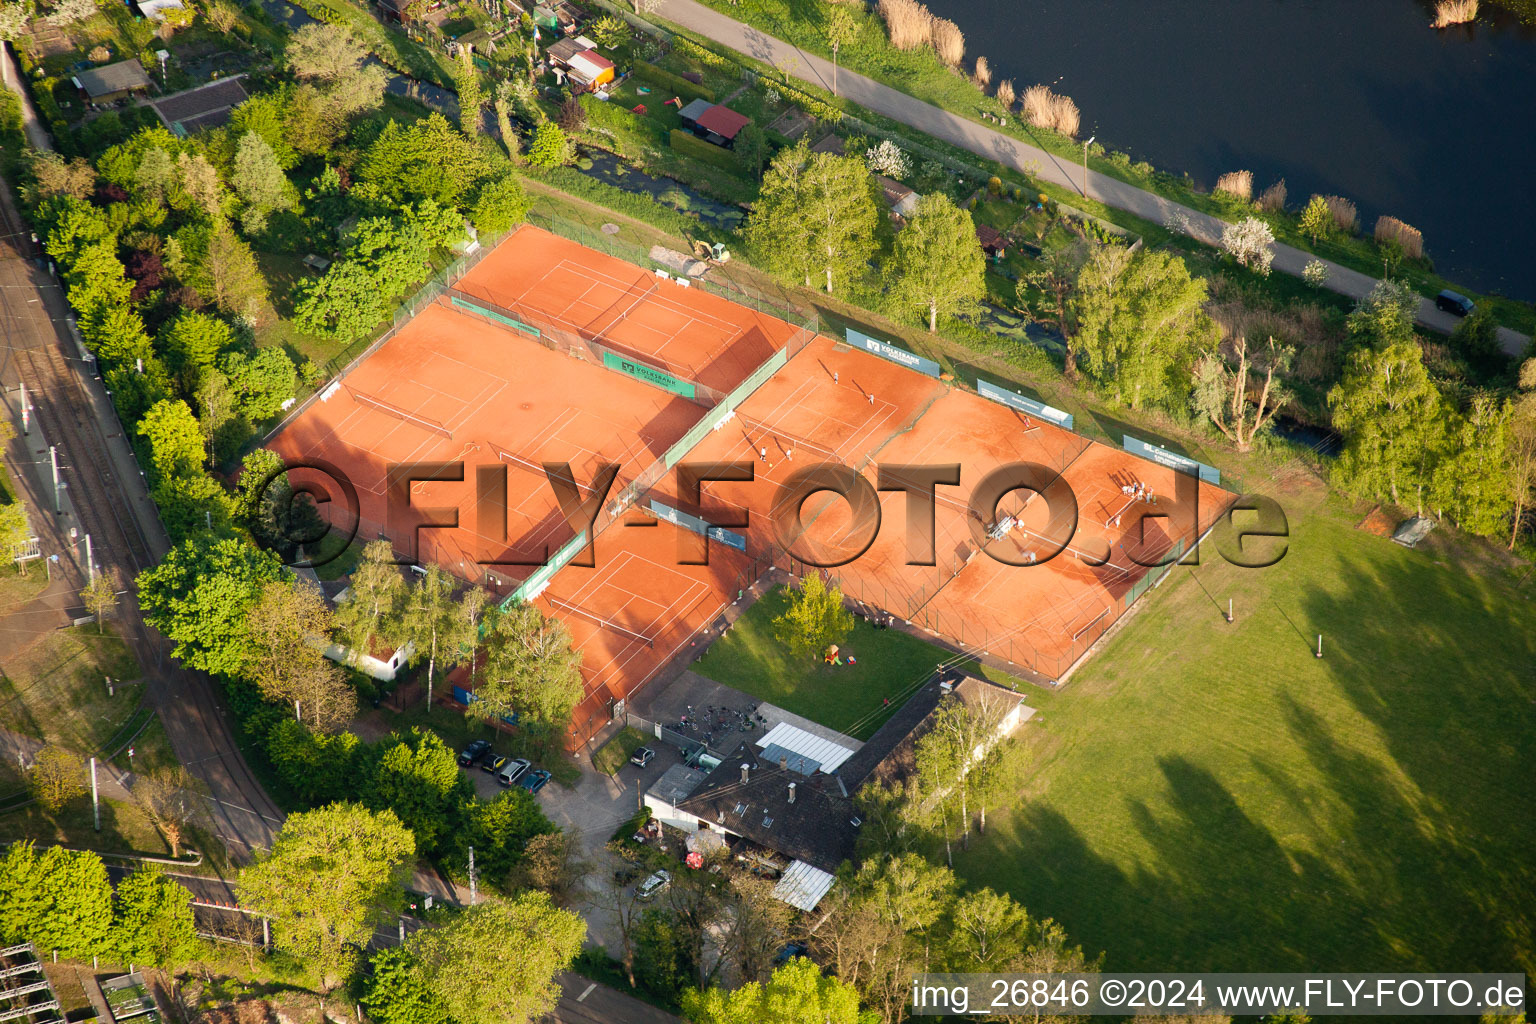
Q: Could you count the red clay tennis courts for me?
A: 7